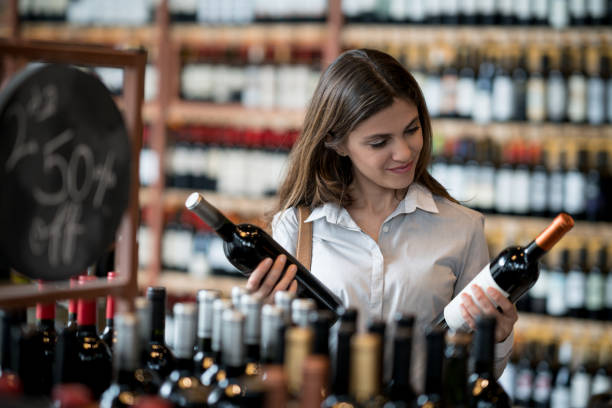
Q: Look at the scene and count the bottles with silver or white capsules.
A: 12